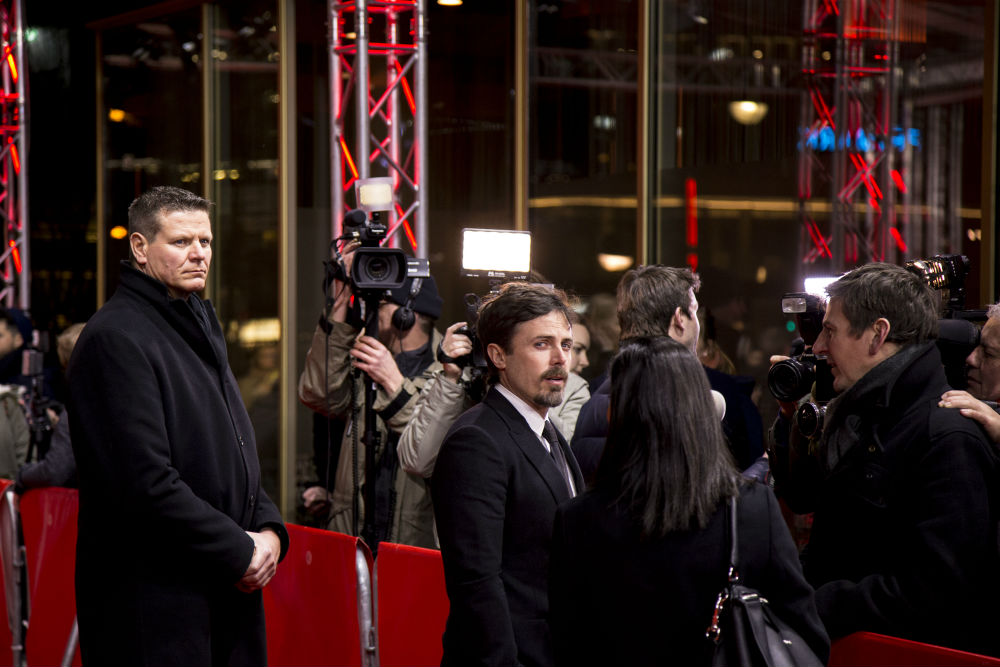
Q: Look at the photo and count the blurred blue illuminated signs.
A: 1